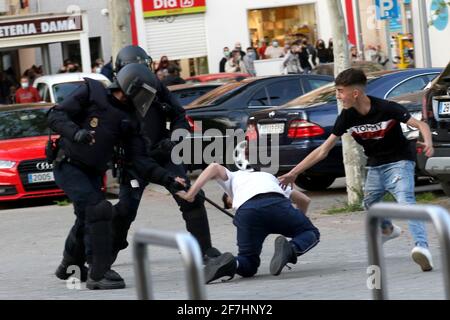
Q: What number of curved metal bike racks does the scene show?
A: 2